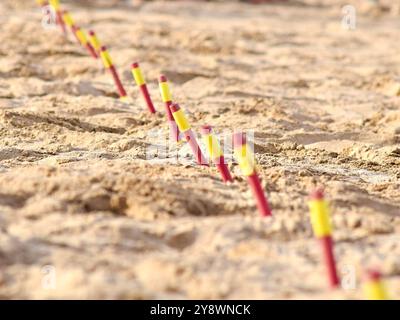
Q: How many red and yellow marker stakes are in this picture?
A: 13